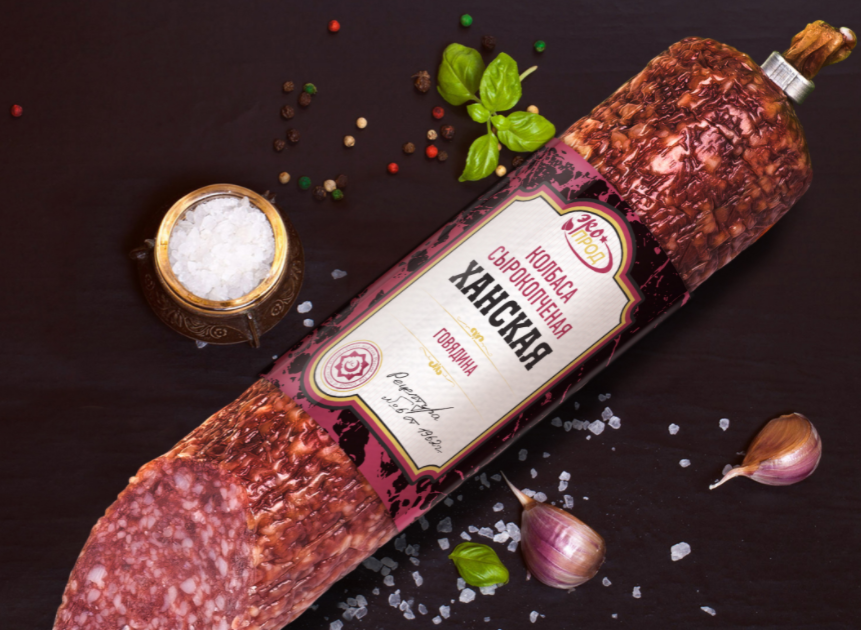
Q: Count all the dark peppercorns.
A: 13